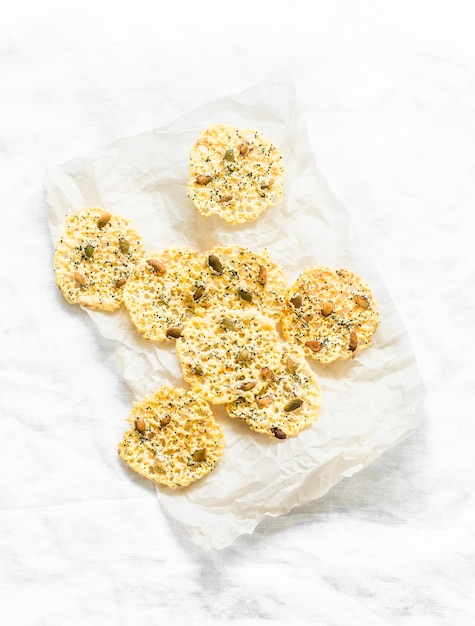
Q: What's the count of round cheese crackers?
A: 8